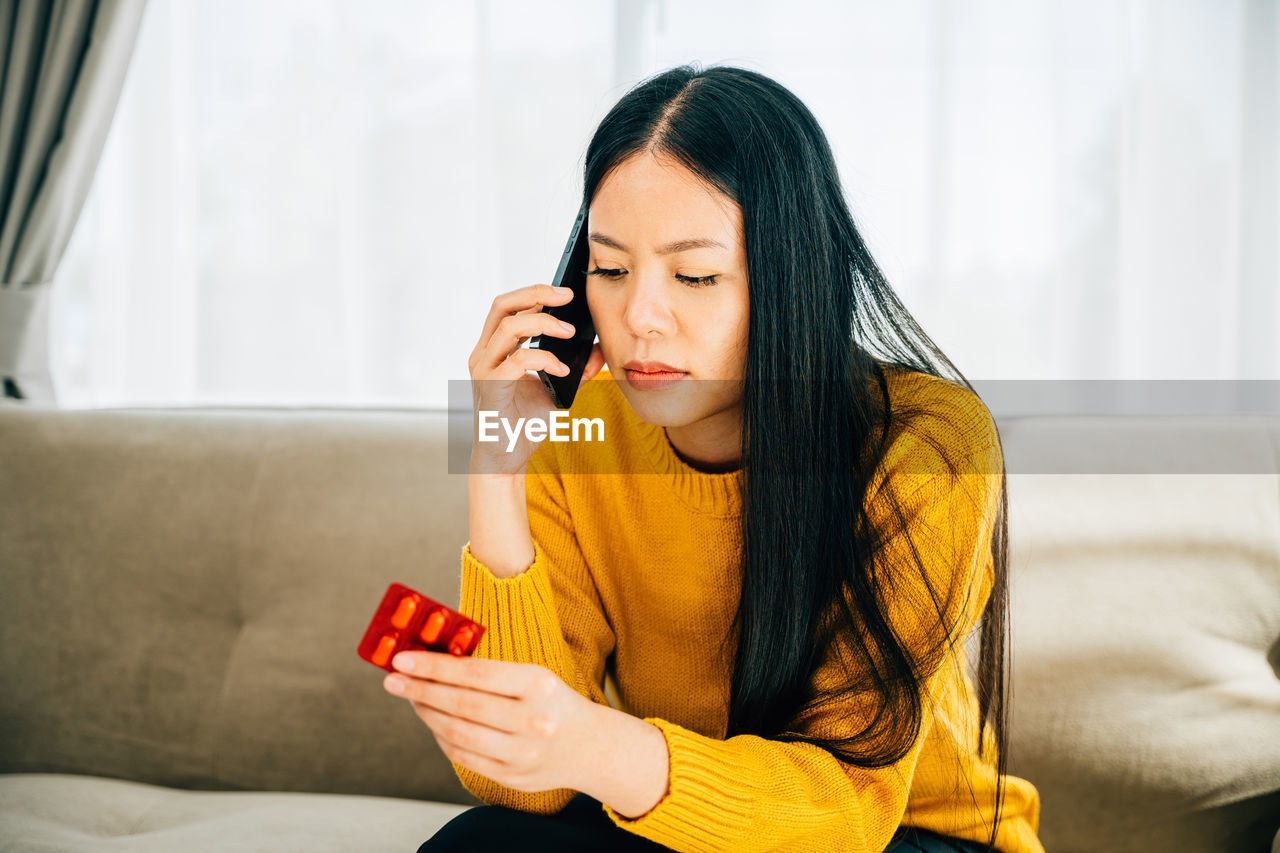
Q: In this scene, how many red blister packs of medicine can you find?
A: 1